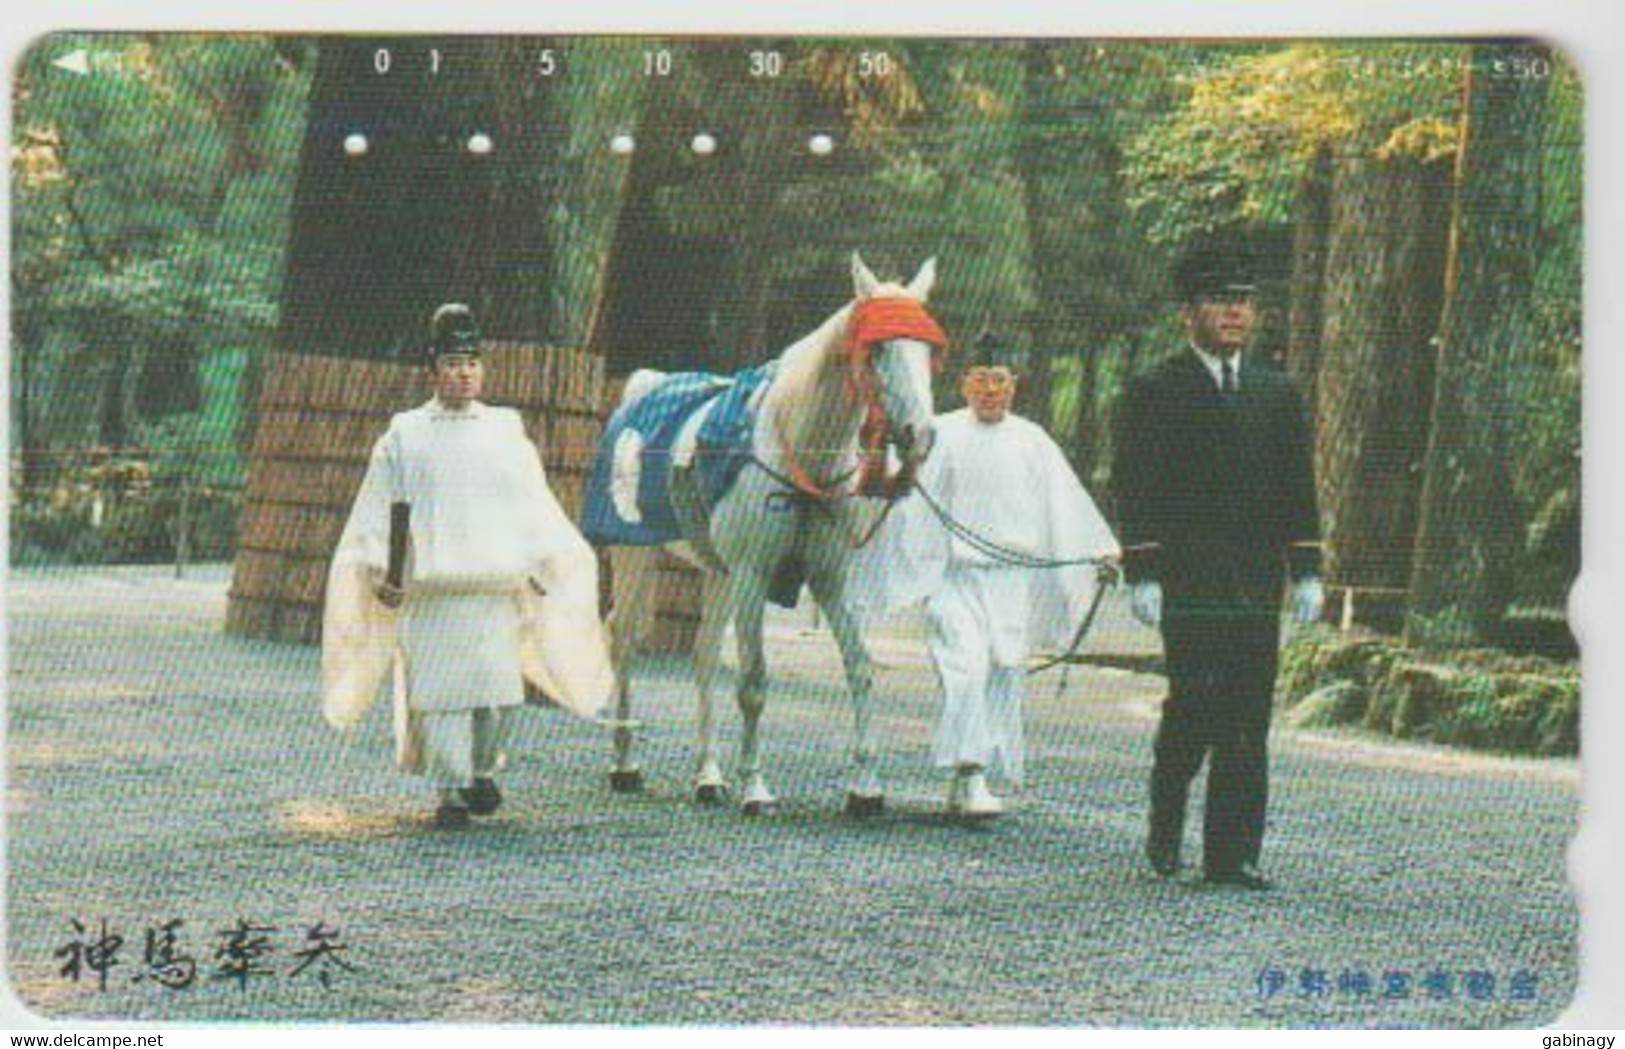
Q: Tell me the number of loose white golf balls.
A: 0